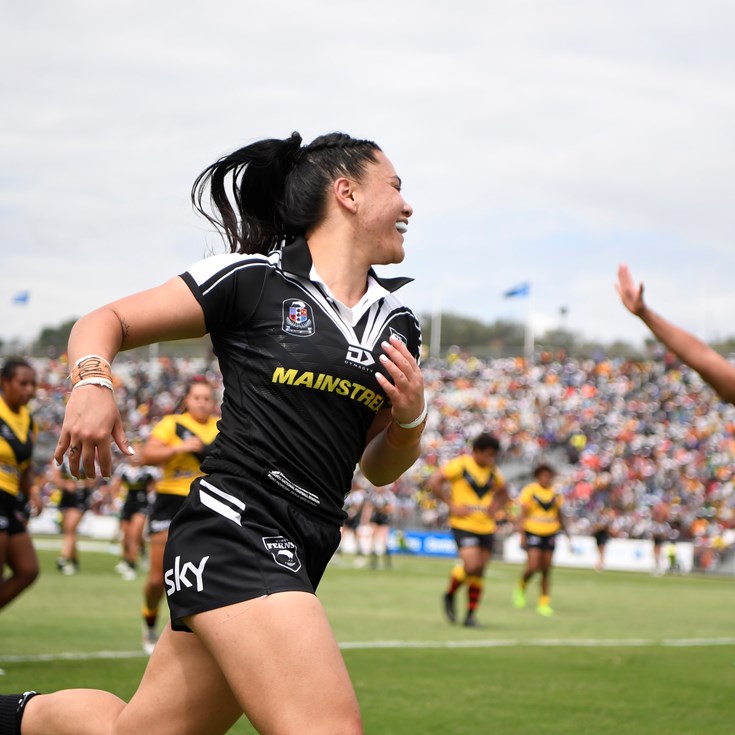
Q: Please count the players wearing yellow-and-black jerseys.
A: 4